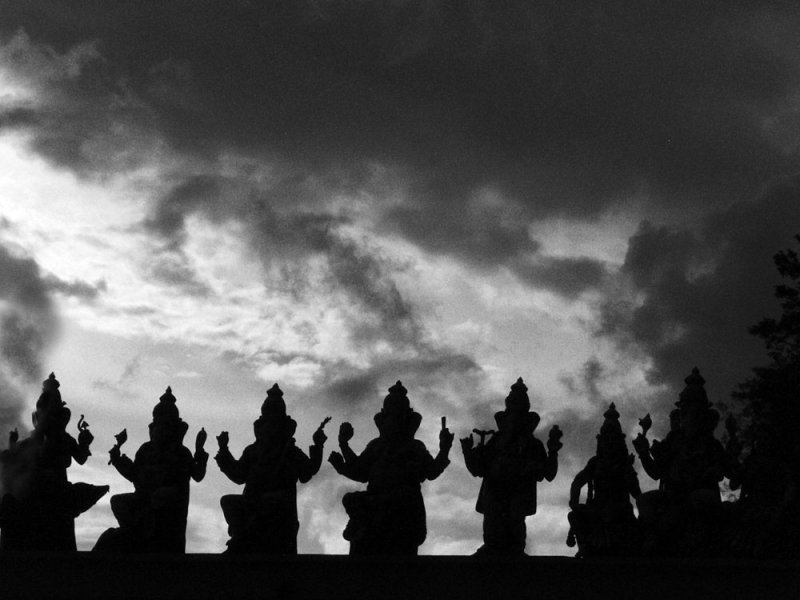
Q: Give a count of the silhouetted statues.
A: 7